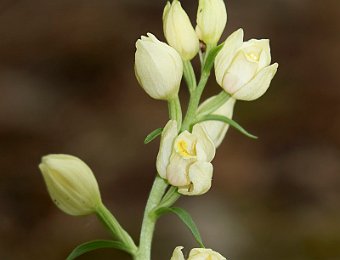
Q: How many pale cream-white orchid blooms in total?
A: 8